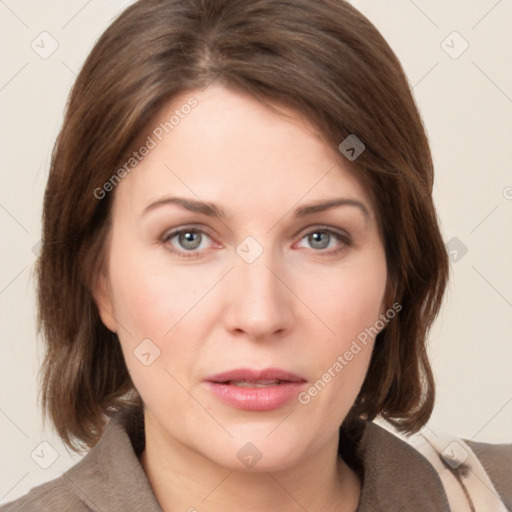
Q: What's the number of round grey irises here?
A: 2